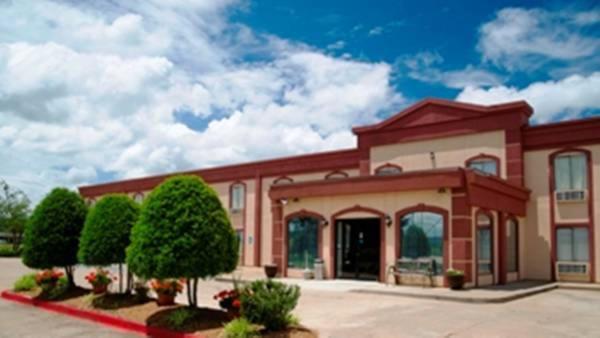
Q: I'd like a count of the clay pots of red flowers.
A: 4